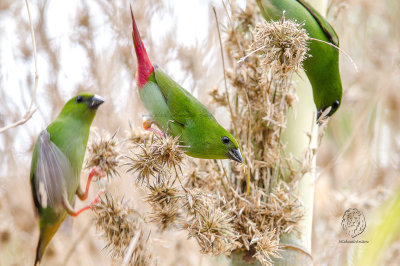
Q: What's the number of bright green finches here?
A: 3